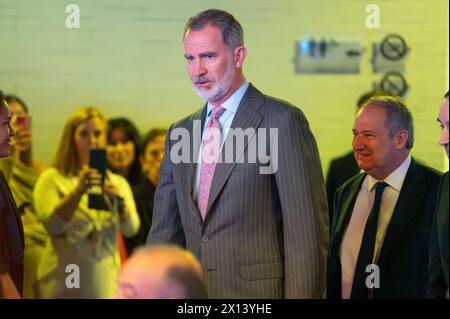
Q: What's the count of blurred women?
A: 4